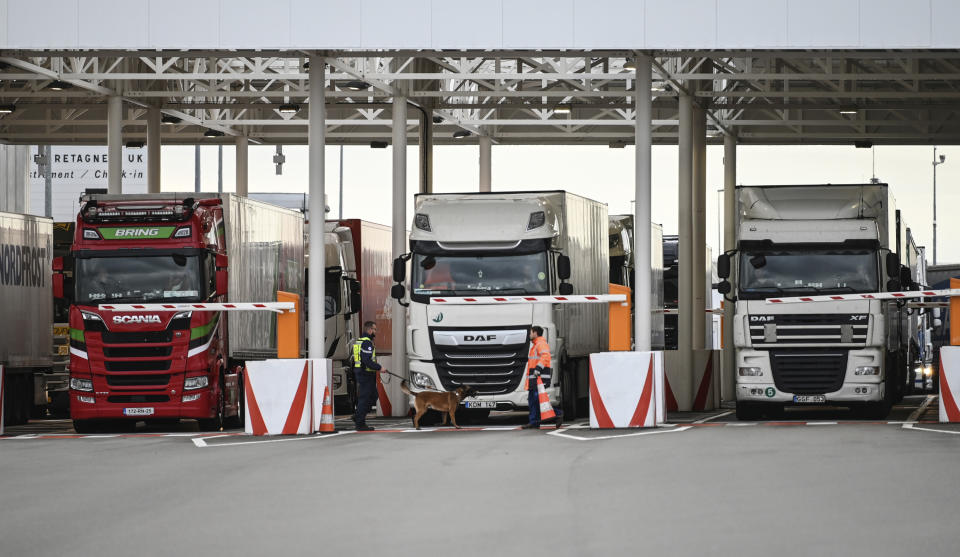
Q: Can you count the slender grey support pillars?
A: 11